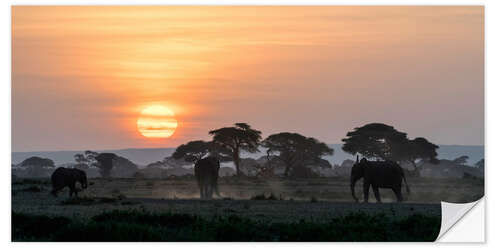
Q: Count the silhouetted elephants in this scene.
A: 3